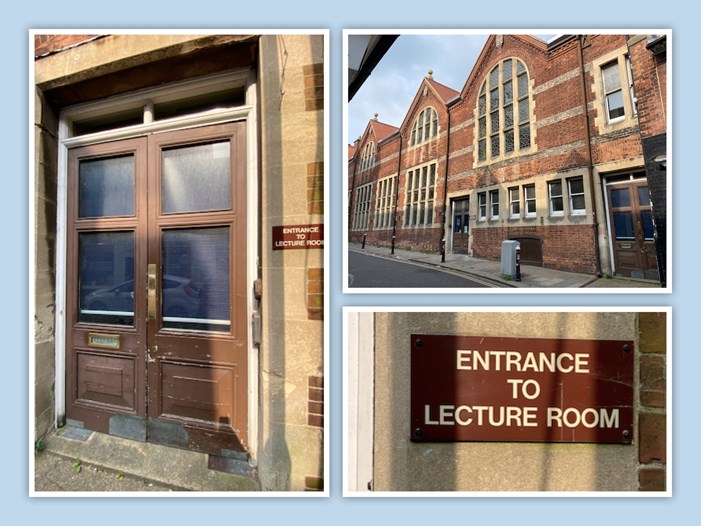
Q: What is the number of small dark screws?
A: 4